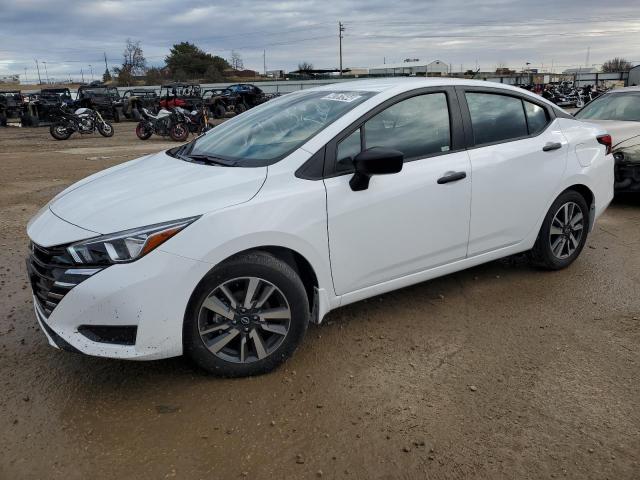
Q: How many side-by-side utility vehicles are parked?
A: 7